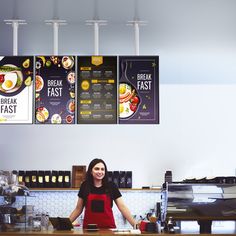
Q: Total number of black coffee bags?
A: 12